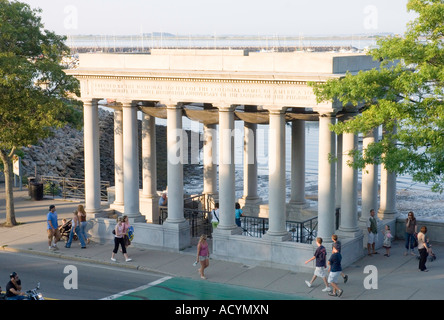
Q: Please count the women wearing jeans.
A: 3